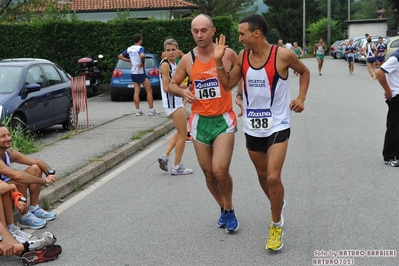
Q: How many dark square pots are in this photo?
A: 0